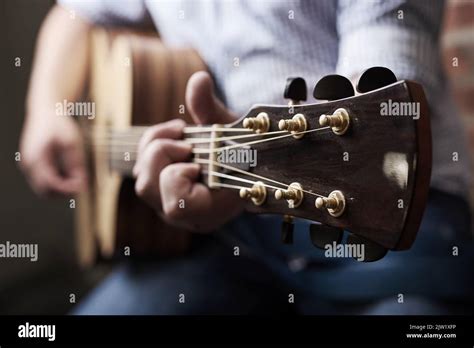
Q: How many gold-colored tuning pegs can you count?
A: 6